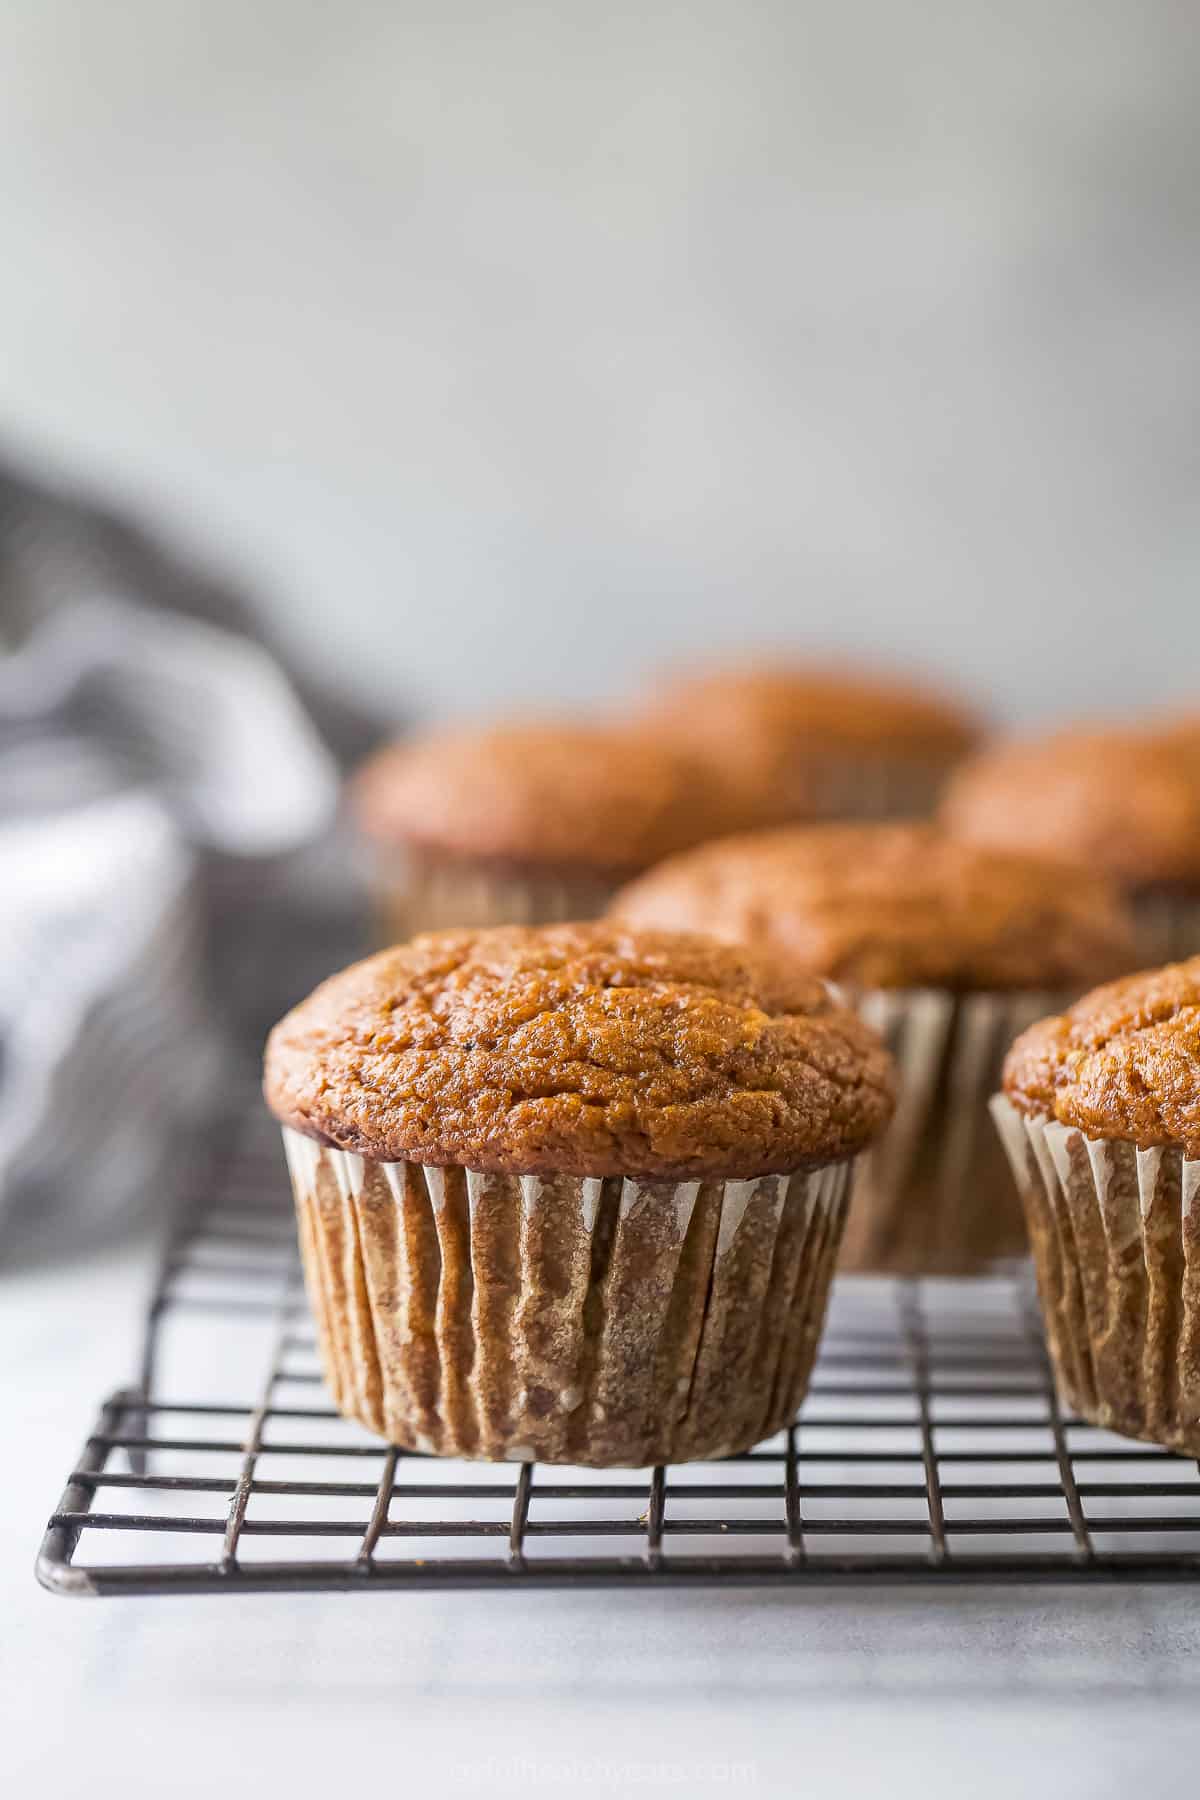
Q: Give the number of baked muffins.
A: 6